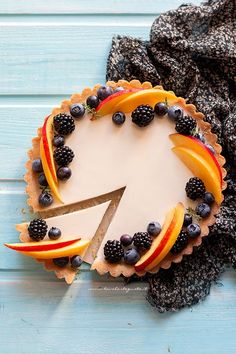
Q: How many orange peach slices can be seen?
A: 10